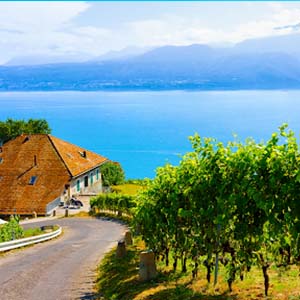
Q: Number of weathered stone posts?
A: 3